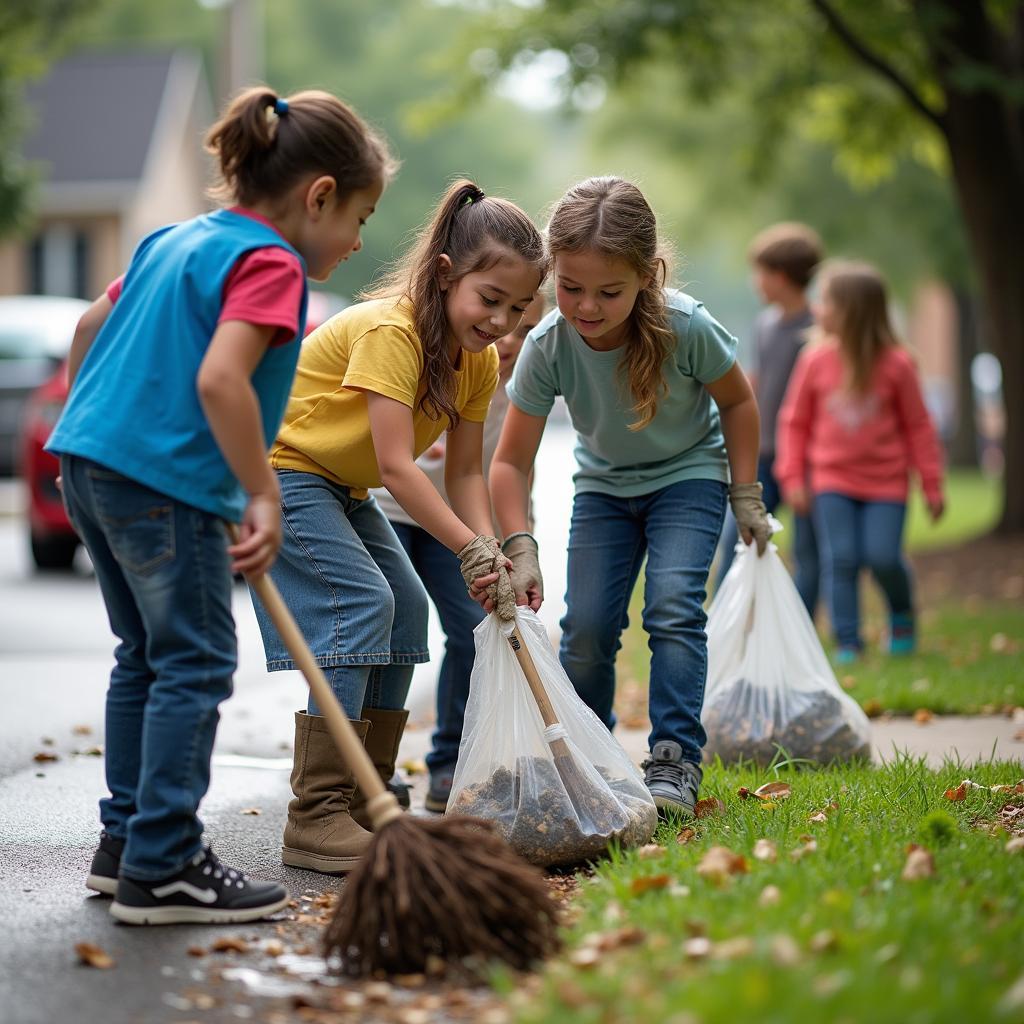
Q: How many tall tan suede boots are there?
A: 2